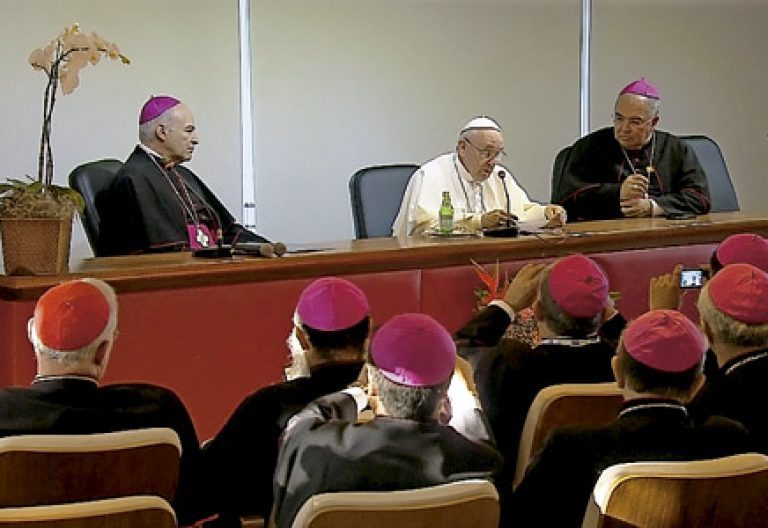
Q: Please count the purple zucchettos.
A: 8